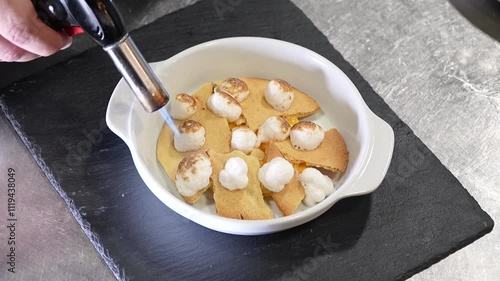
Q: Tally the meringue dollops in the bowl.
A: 12